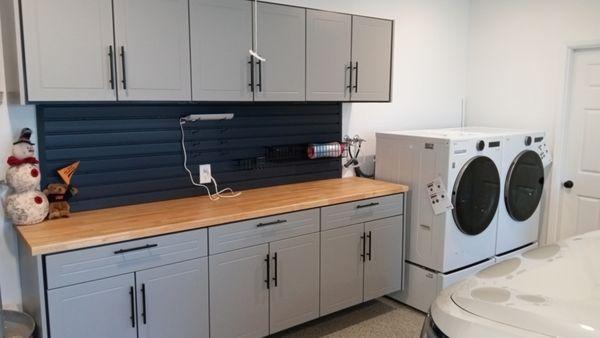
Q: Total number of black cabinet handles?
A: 15